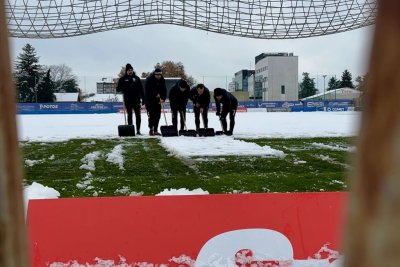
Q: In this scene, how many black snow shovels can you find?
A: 5